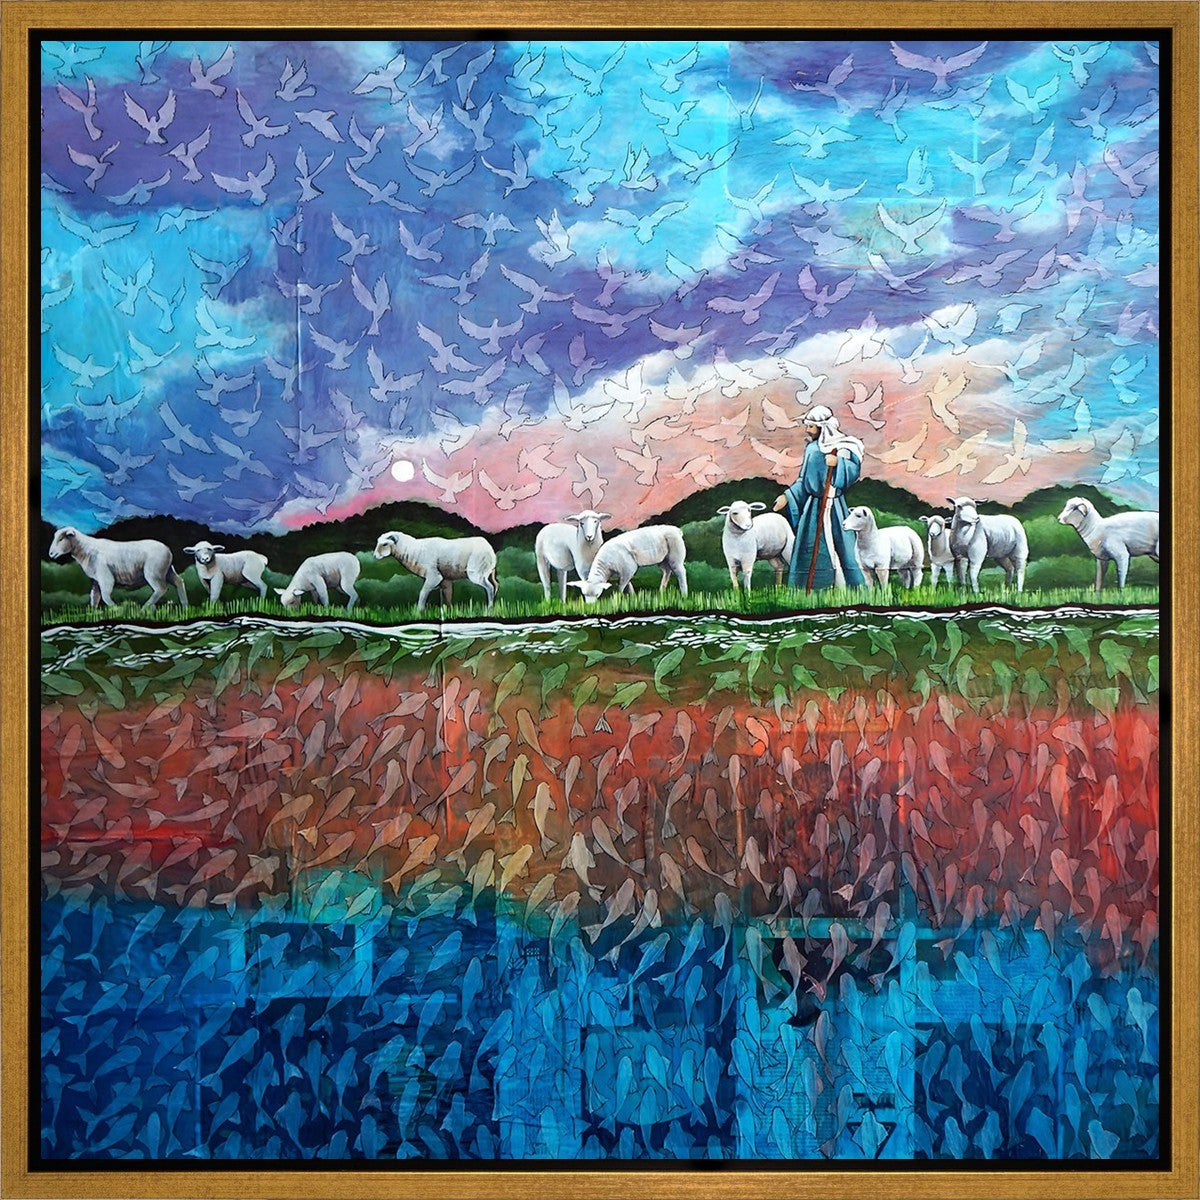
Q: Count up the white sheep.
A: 11